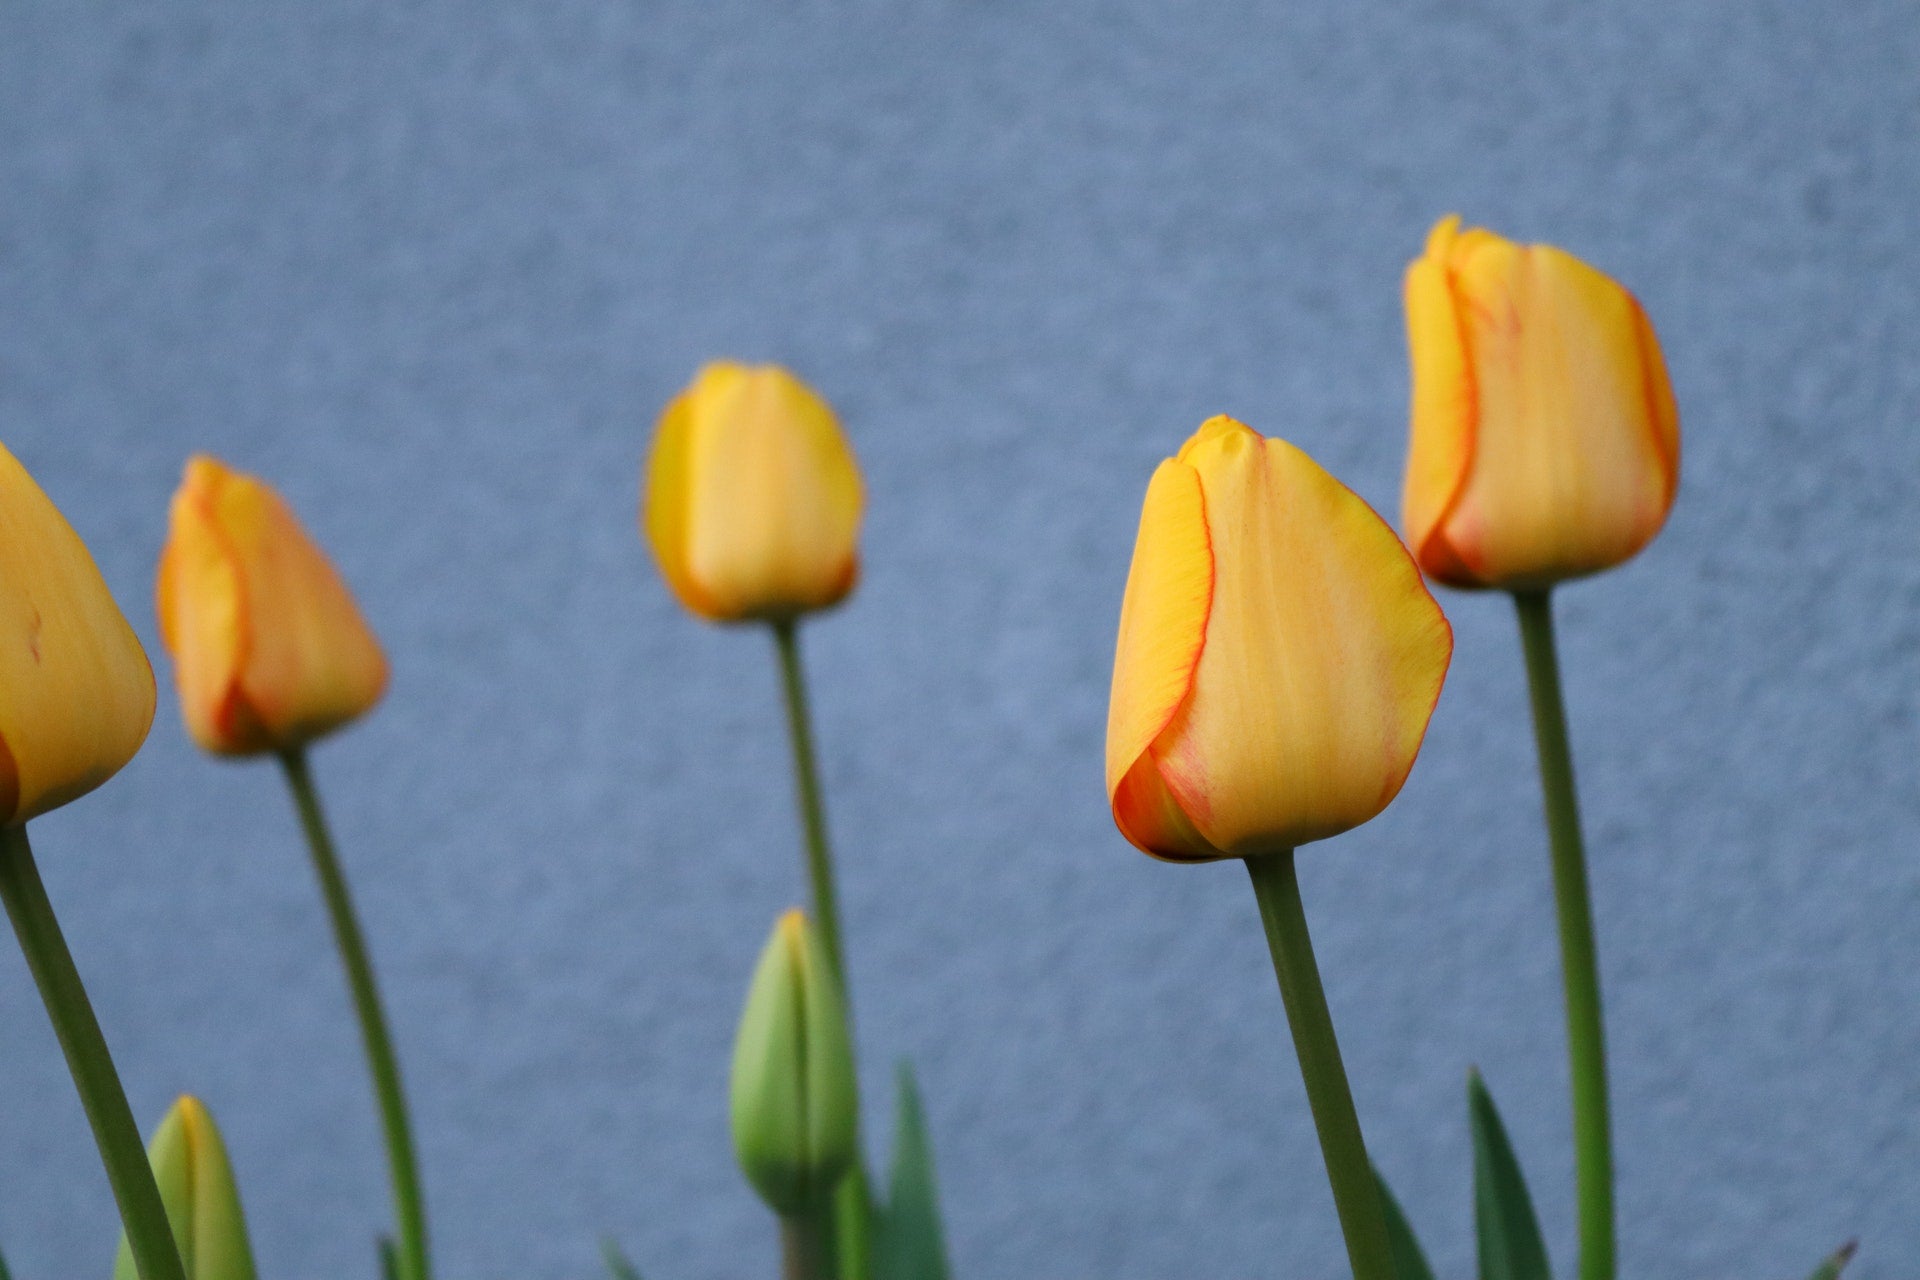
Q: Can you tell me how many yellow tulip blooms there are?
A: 5